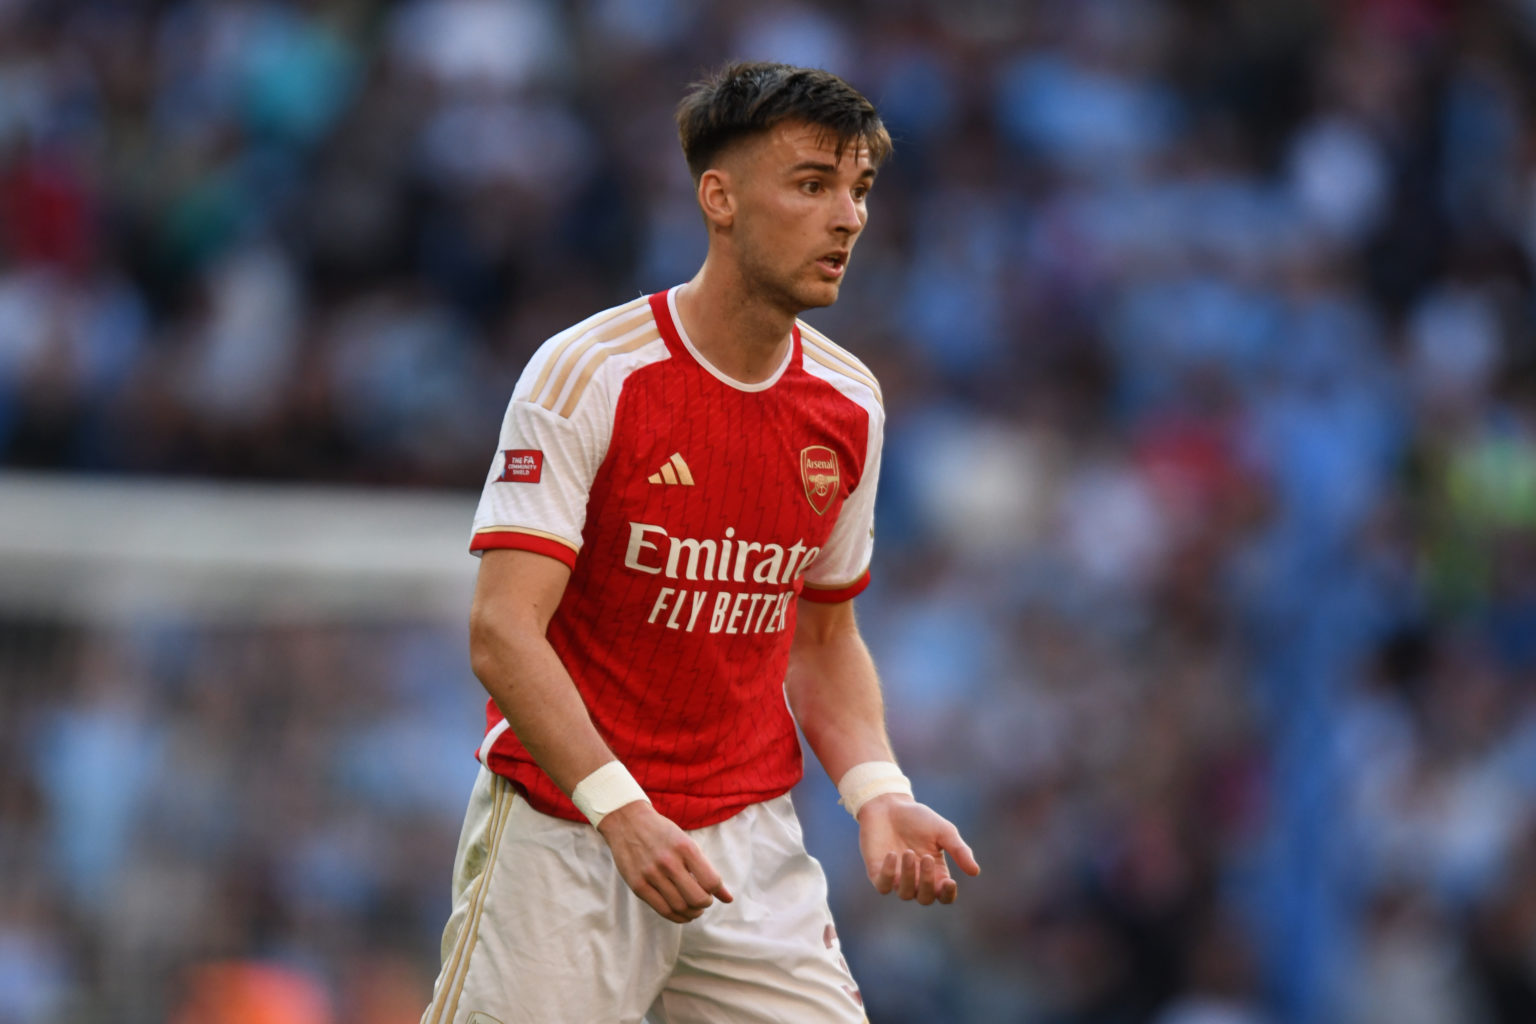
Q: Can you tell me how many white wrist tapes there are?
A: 2